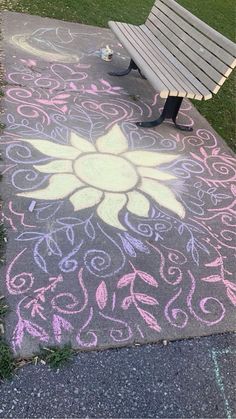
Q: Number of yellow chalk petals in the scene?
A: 11